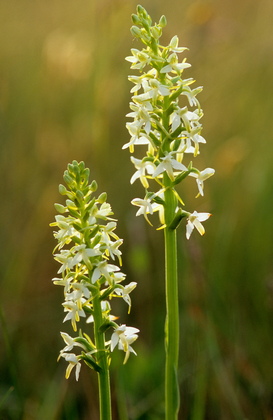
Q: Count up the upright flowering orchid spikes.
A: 2